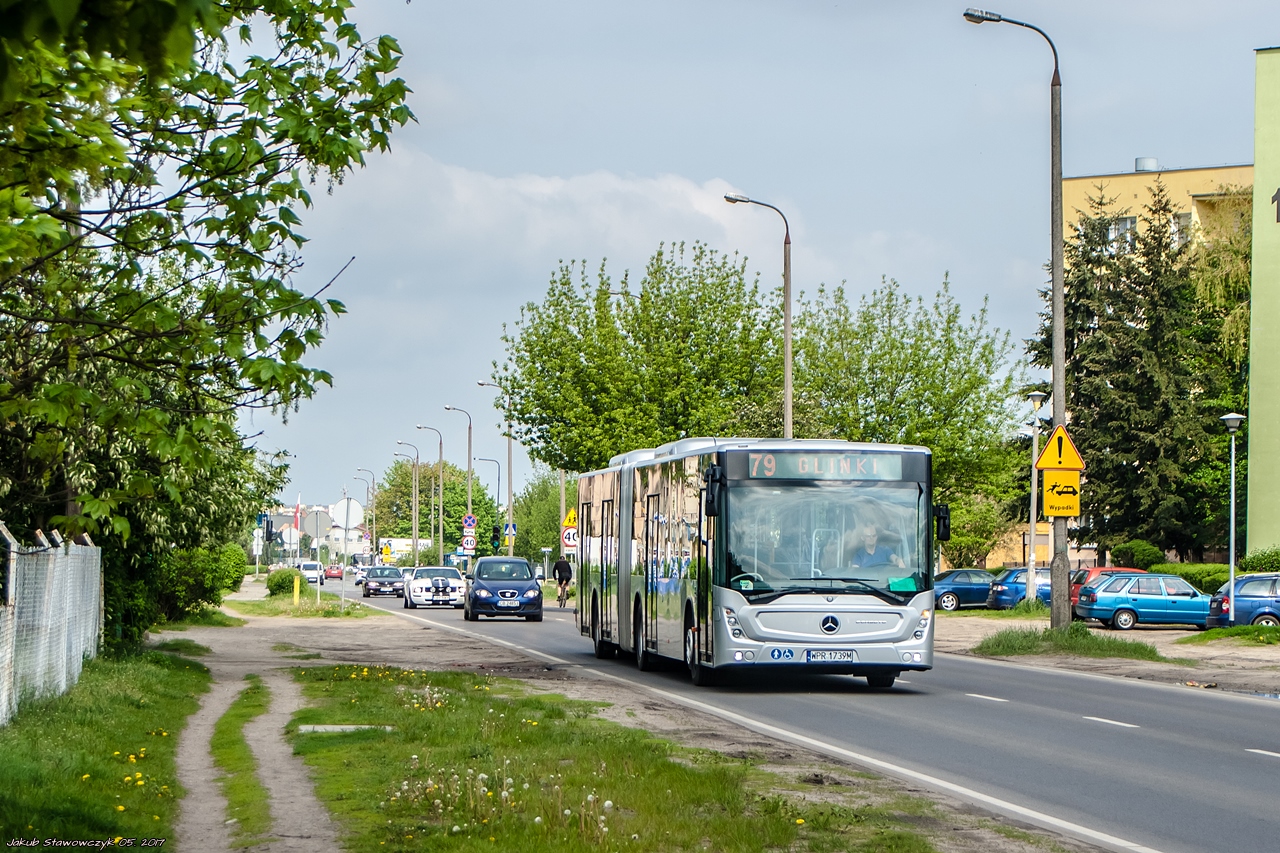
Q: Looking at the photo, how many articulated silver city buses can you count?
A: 1